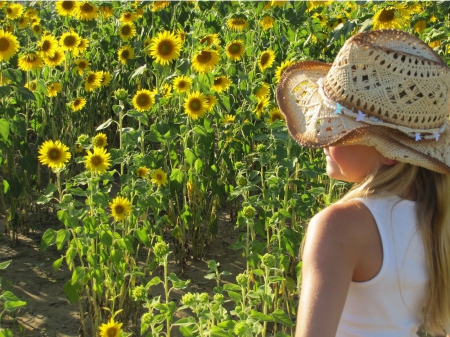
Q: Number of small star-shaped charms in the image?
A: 4